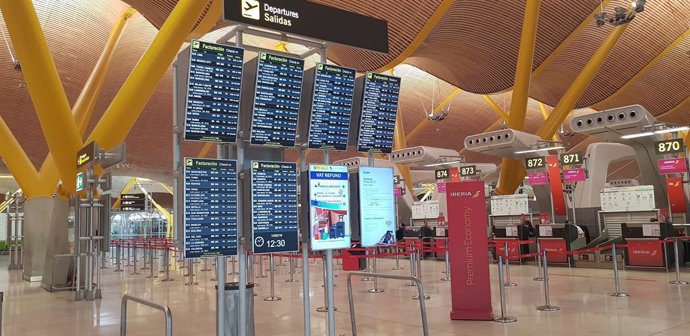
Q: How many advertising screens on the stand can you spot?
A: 2